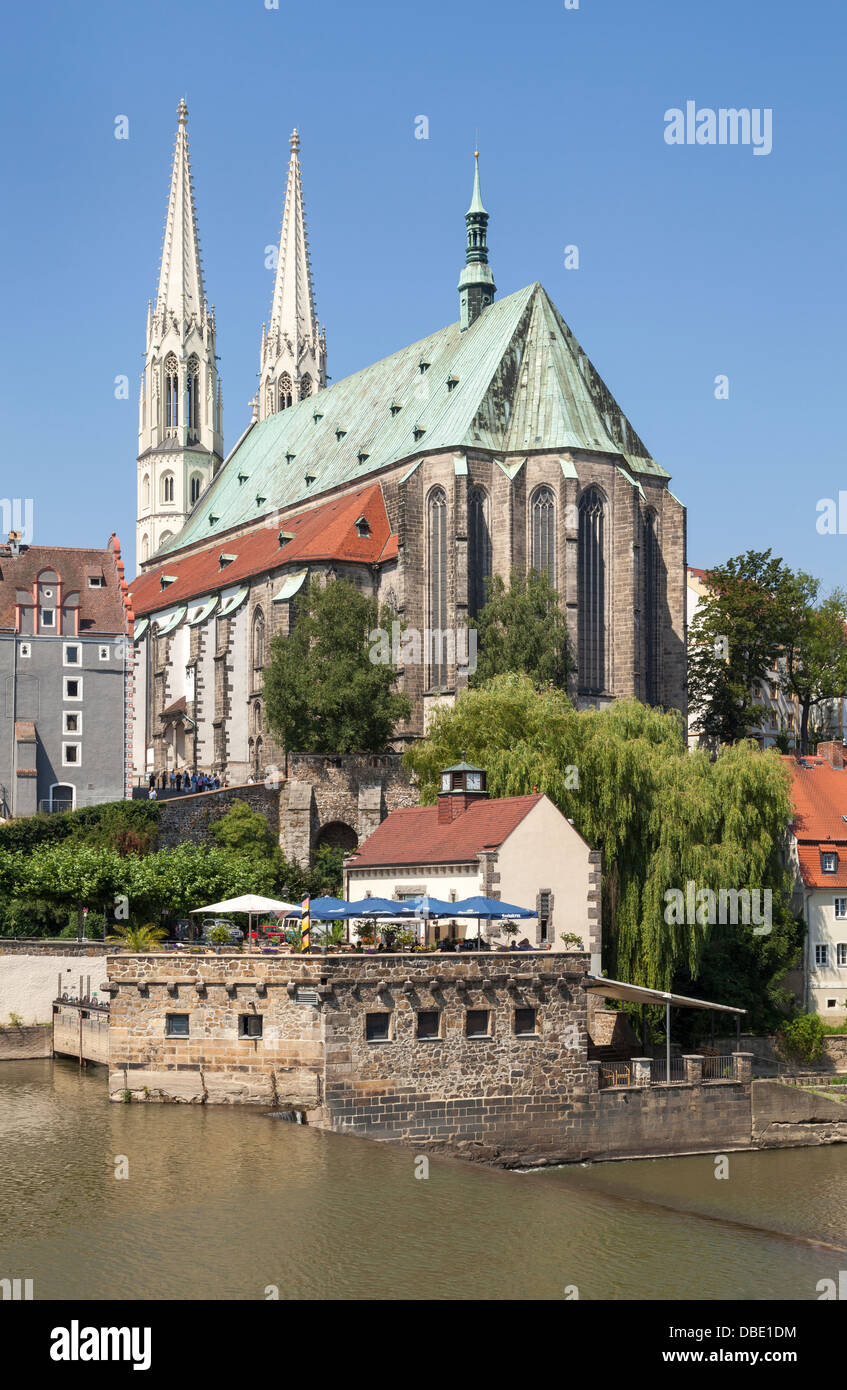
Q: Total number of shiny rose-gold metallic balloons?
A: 0